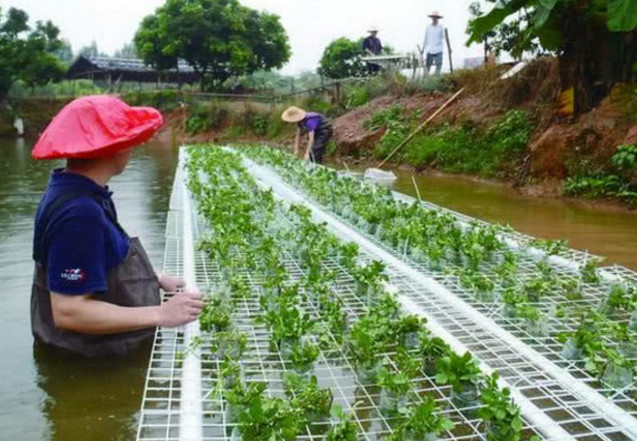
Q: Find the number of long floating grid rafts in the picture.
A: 2